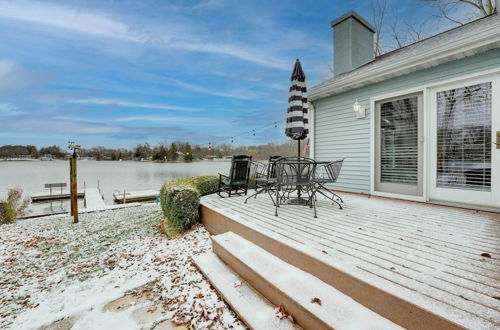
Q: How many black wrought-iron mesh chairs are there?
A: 4